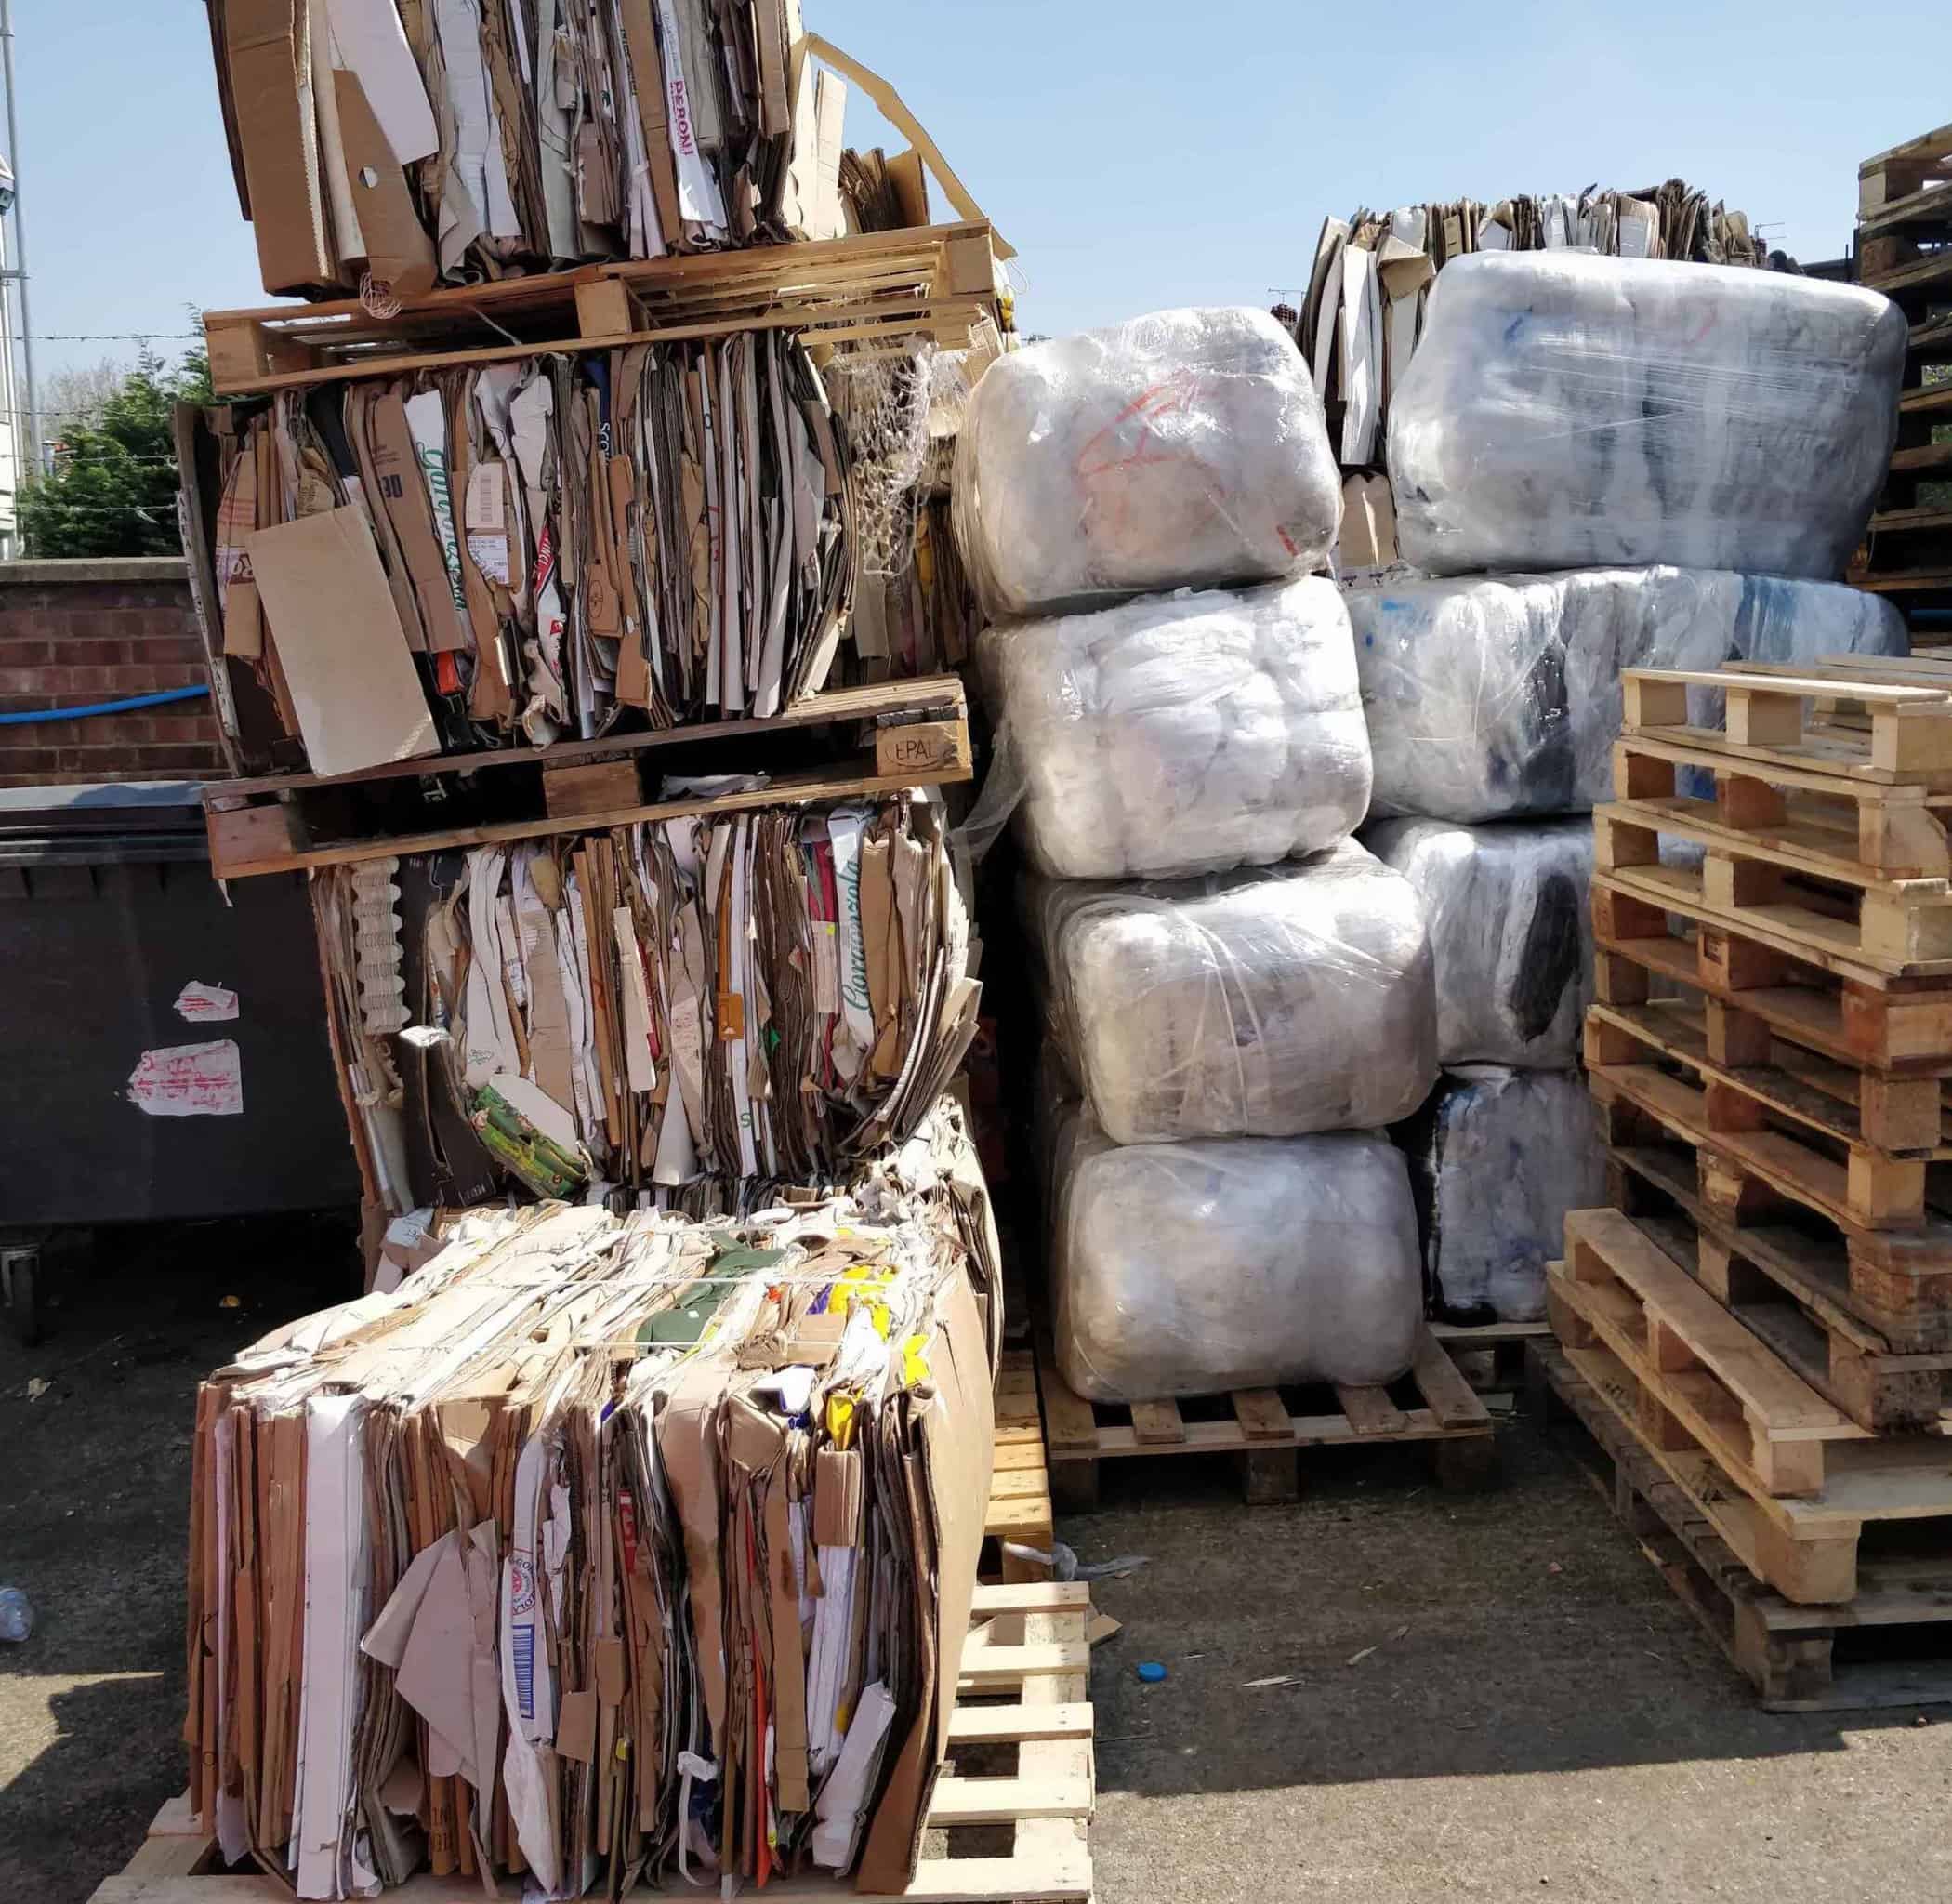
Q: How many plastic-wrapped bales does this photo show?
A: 8